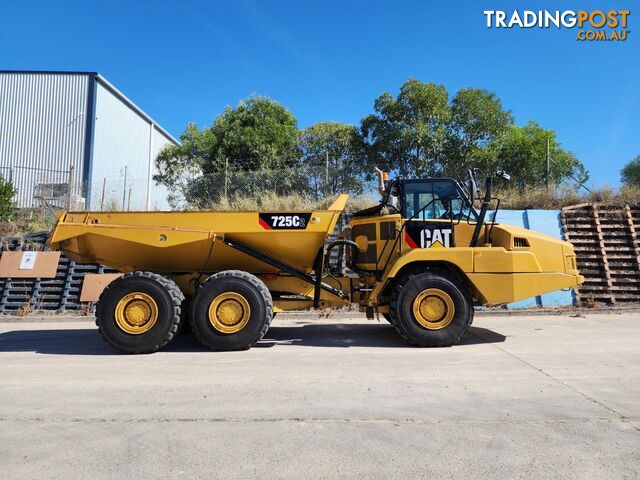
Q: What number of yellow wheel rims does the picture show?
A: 3